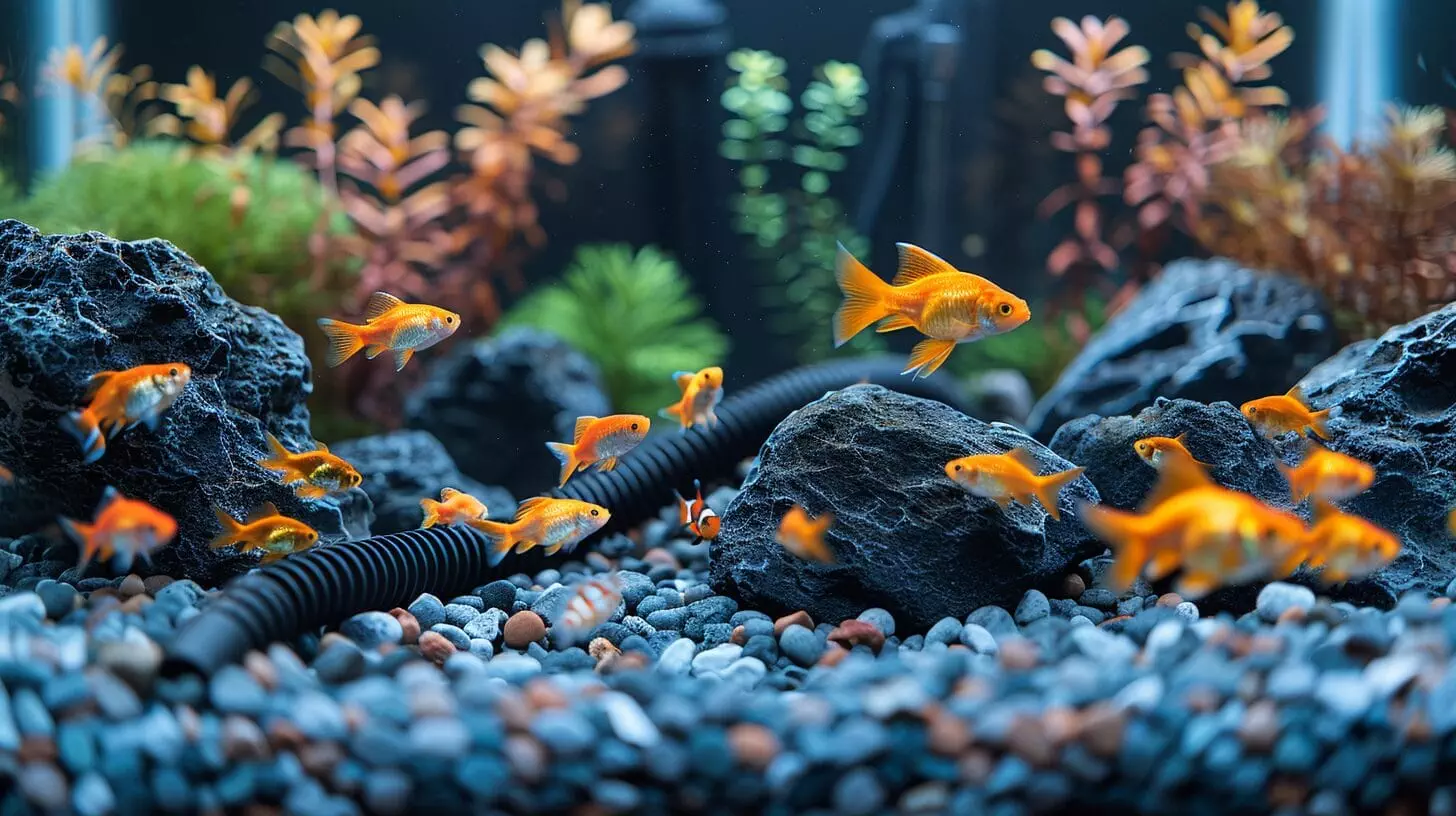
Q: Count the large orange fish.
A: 2